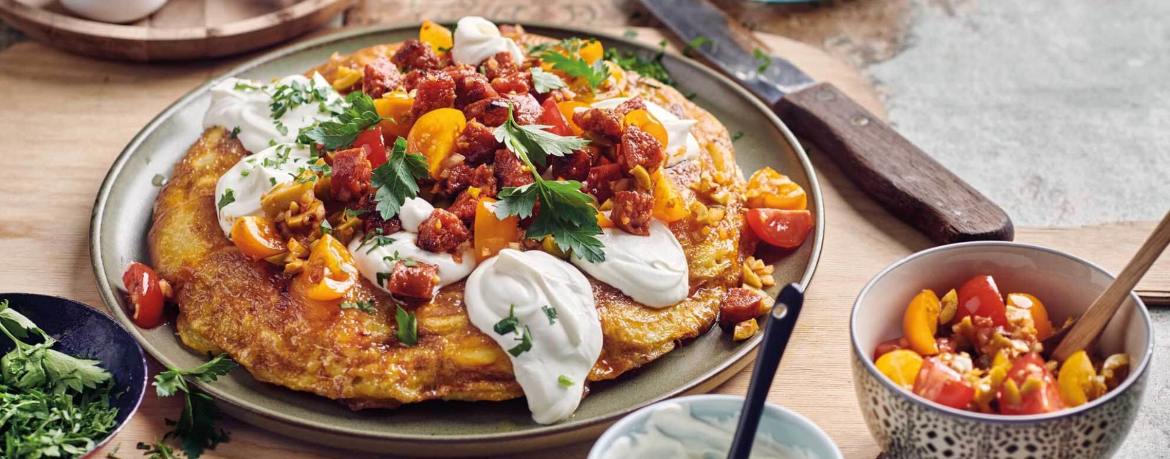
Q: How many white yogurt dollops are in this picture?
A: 7